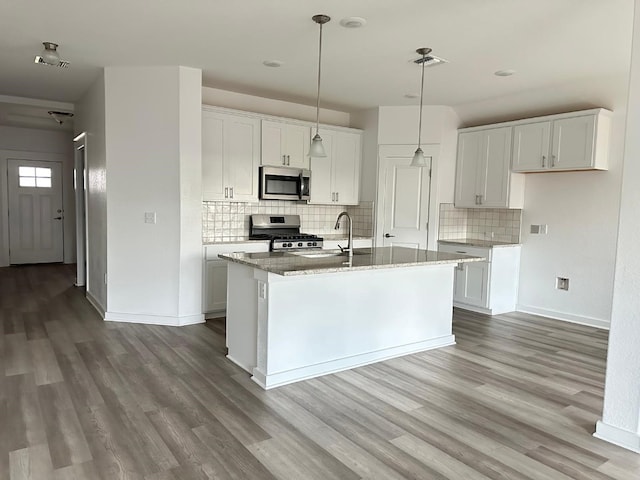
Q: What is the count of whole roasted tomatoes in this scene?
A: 0